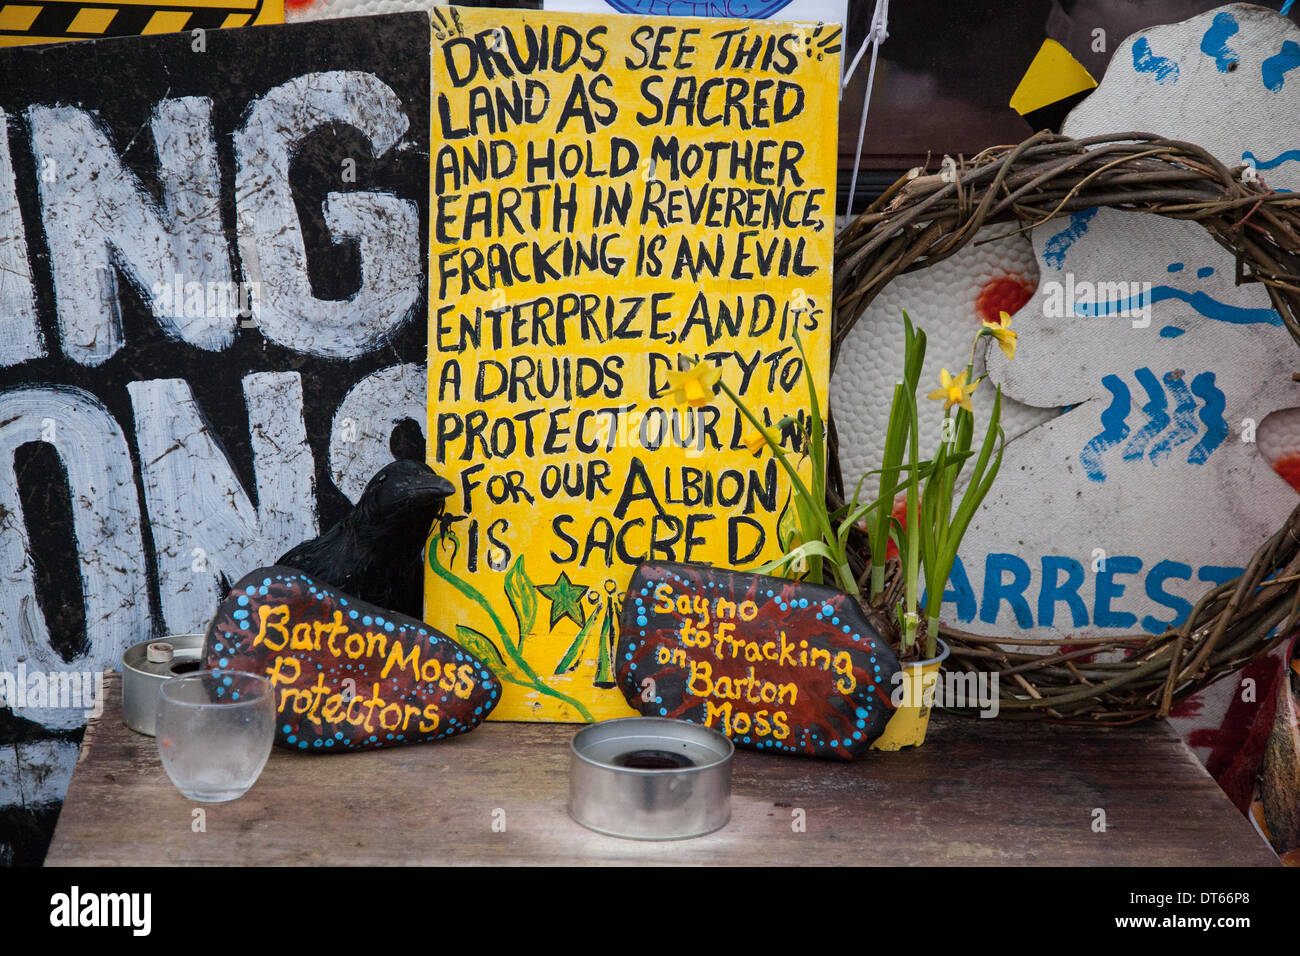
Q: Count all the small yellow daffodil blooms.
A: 4